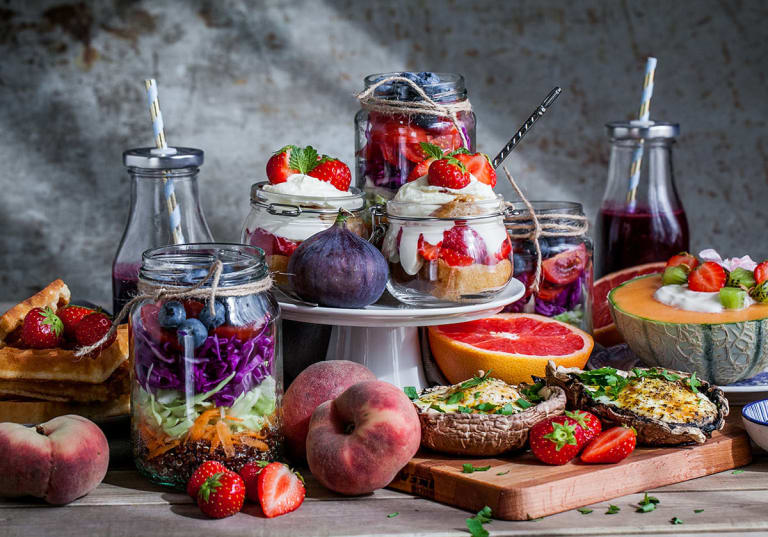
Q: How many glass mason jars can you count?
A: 5